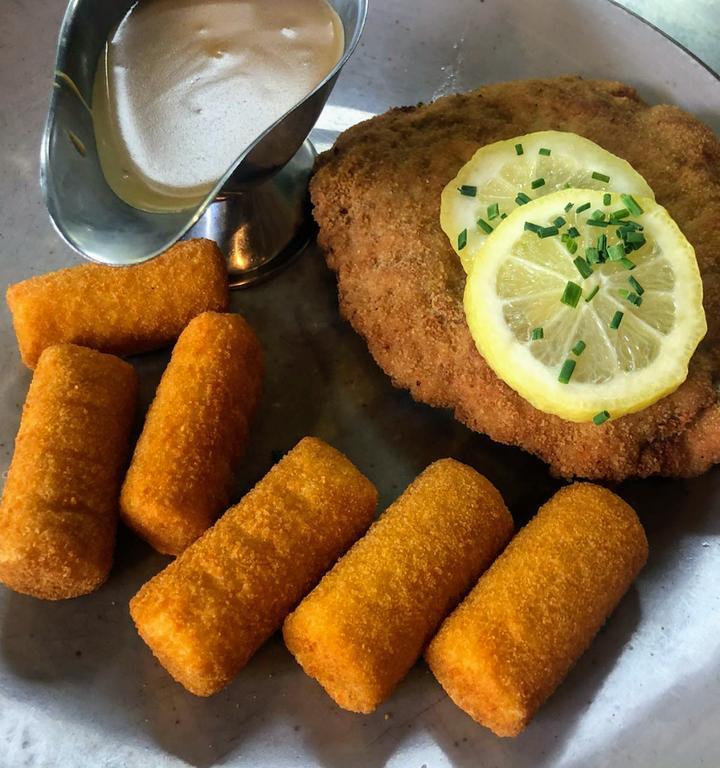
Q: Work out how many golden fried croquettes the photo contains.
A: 6